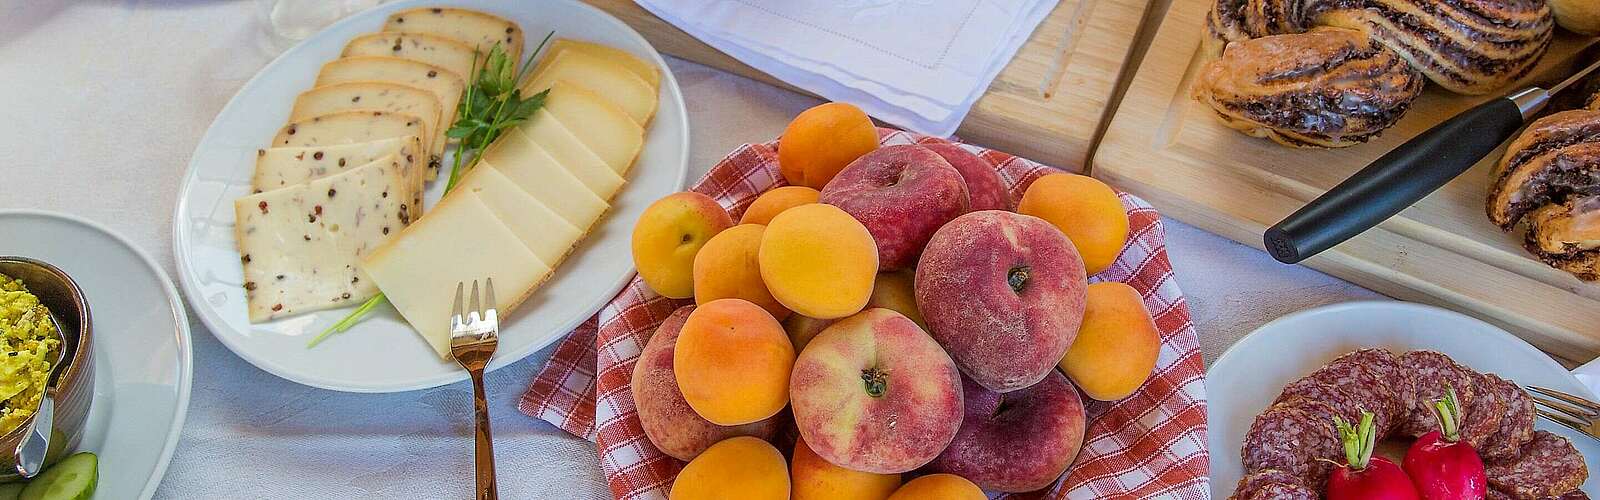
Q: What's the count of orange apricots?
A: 11